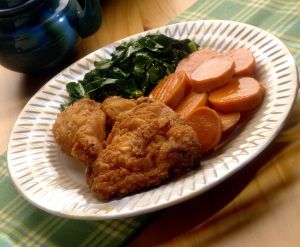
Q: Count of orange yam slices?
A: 8